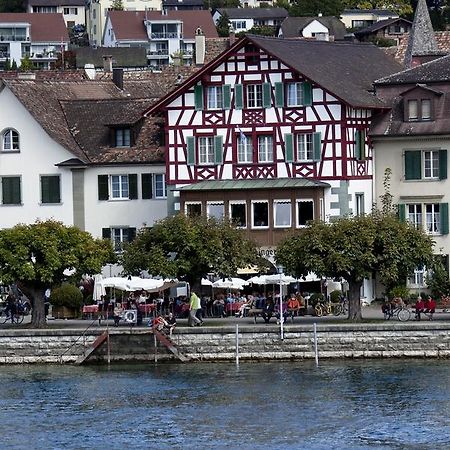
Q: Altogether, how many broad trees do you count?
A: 3